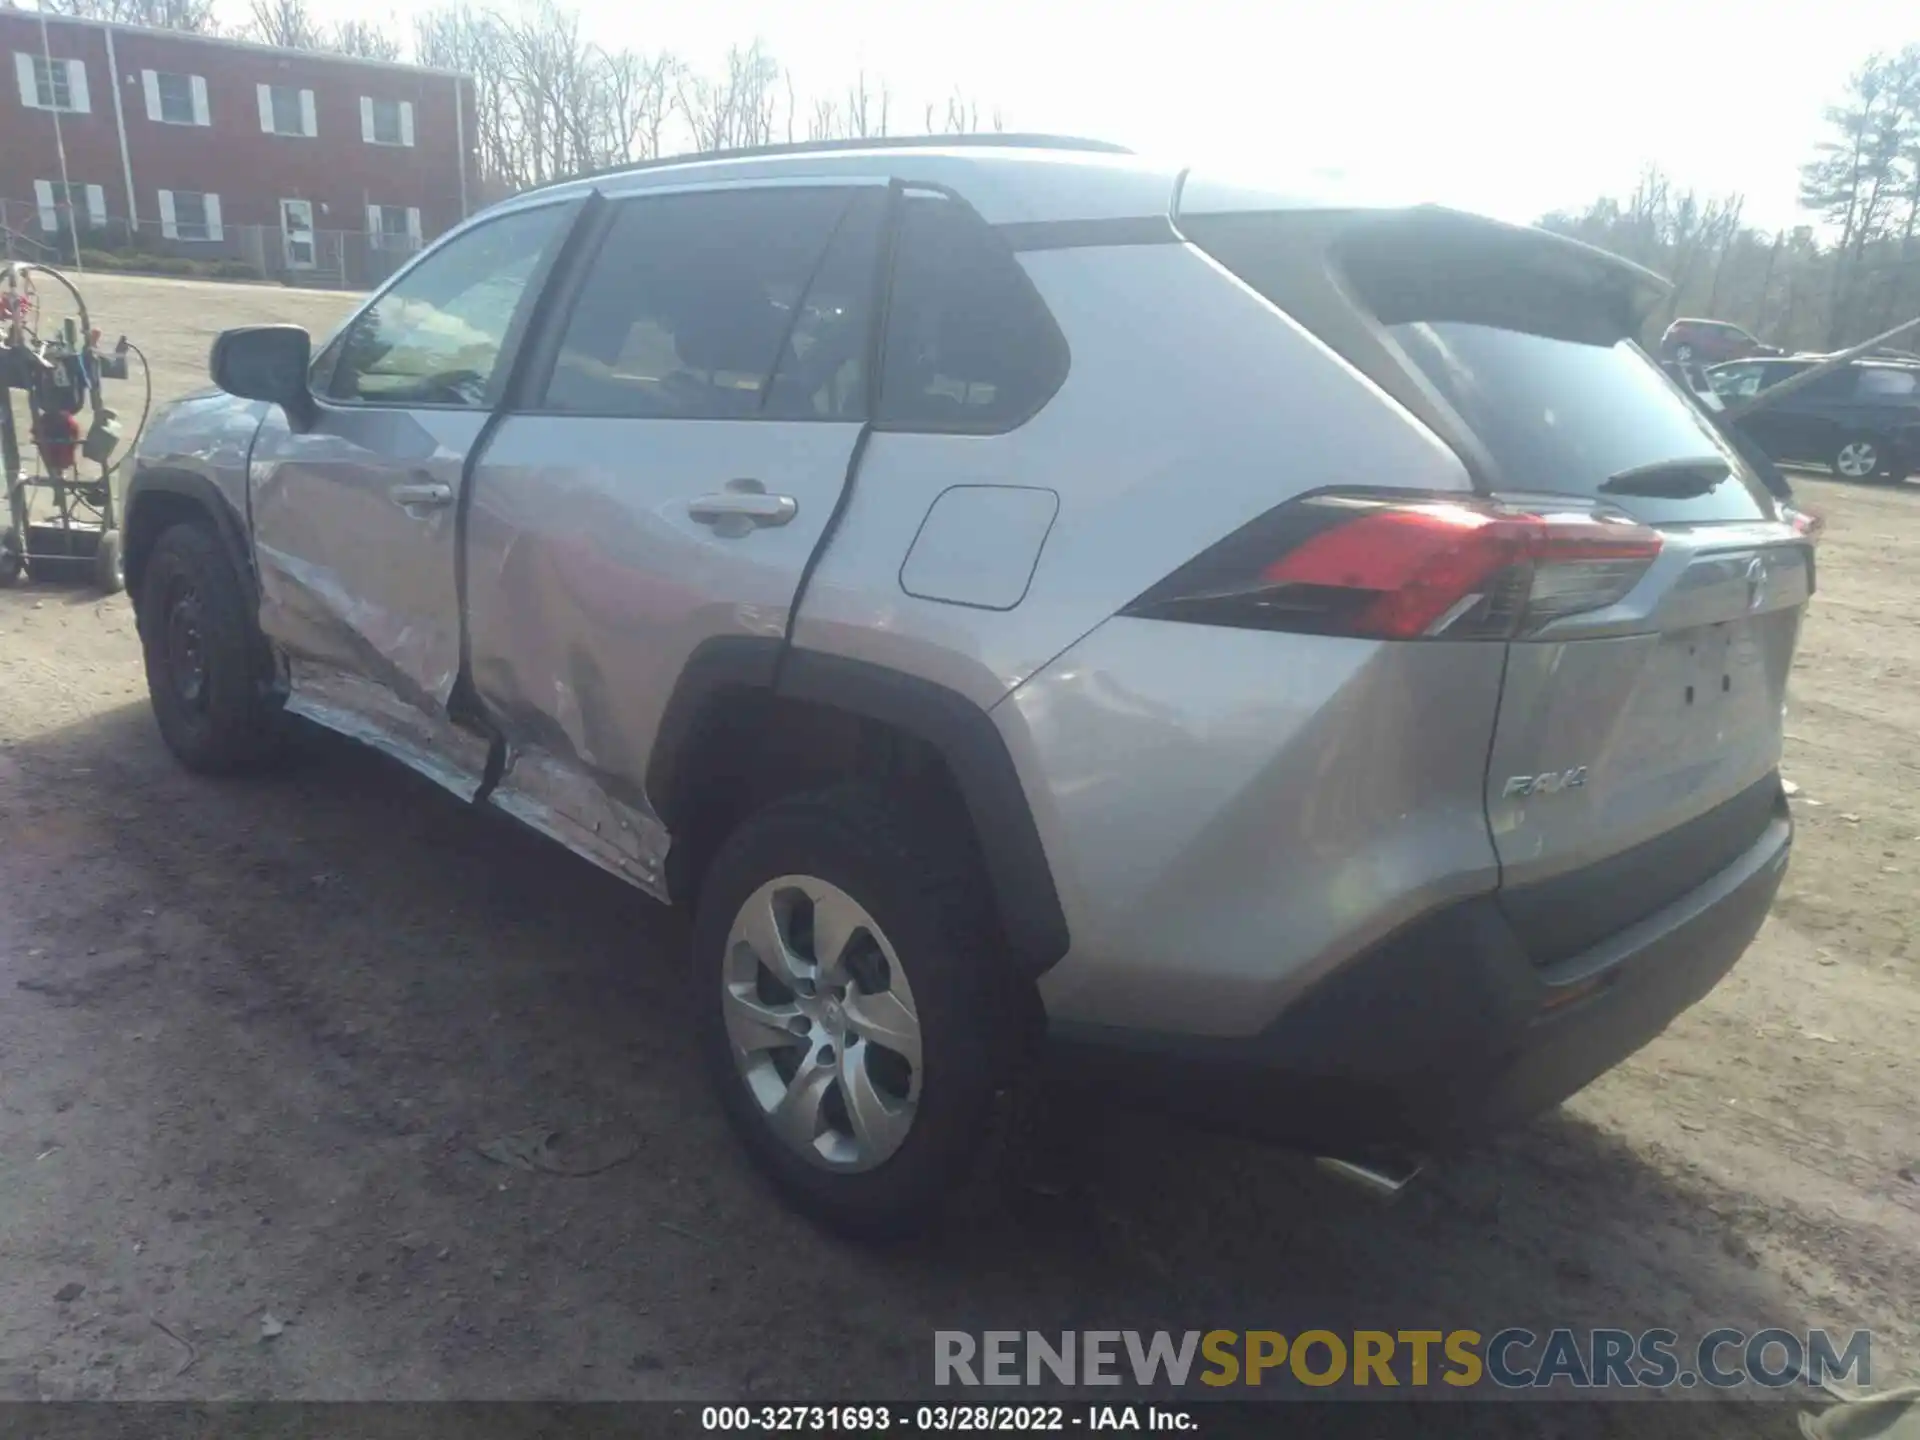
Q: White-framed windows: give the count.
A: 7